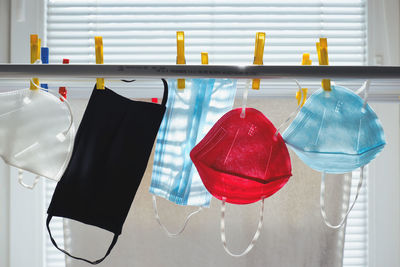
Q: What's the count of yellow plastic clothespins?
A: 7